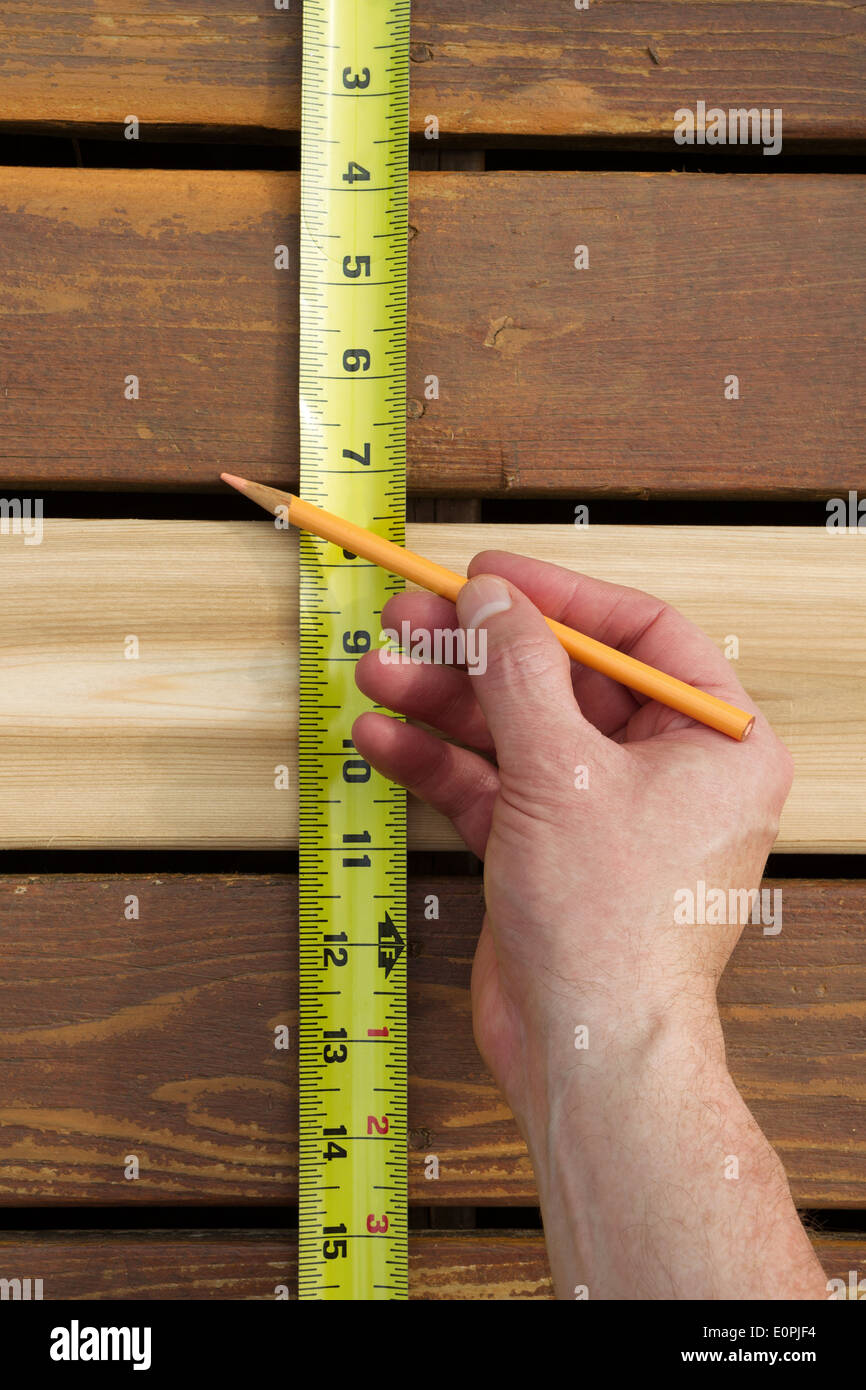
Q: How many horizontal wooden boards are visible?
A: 5